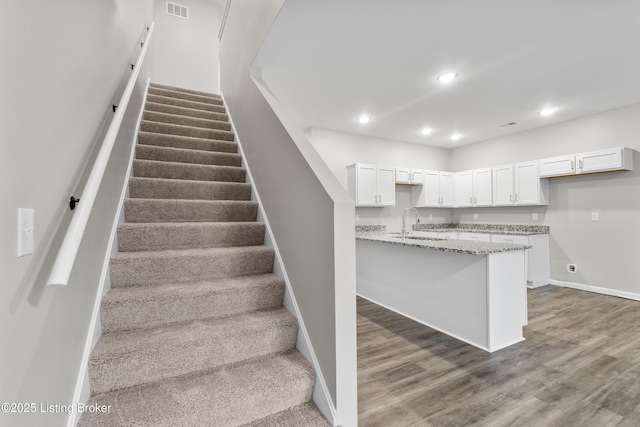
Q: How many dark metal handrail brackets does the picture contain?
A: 5